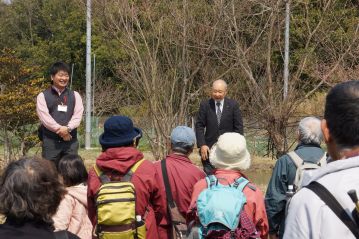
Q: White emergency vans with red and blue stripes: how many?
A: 0